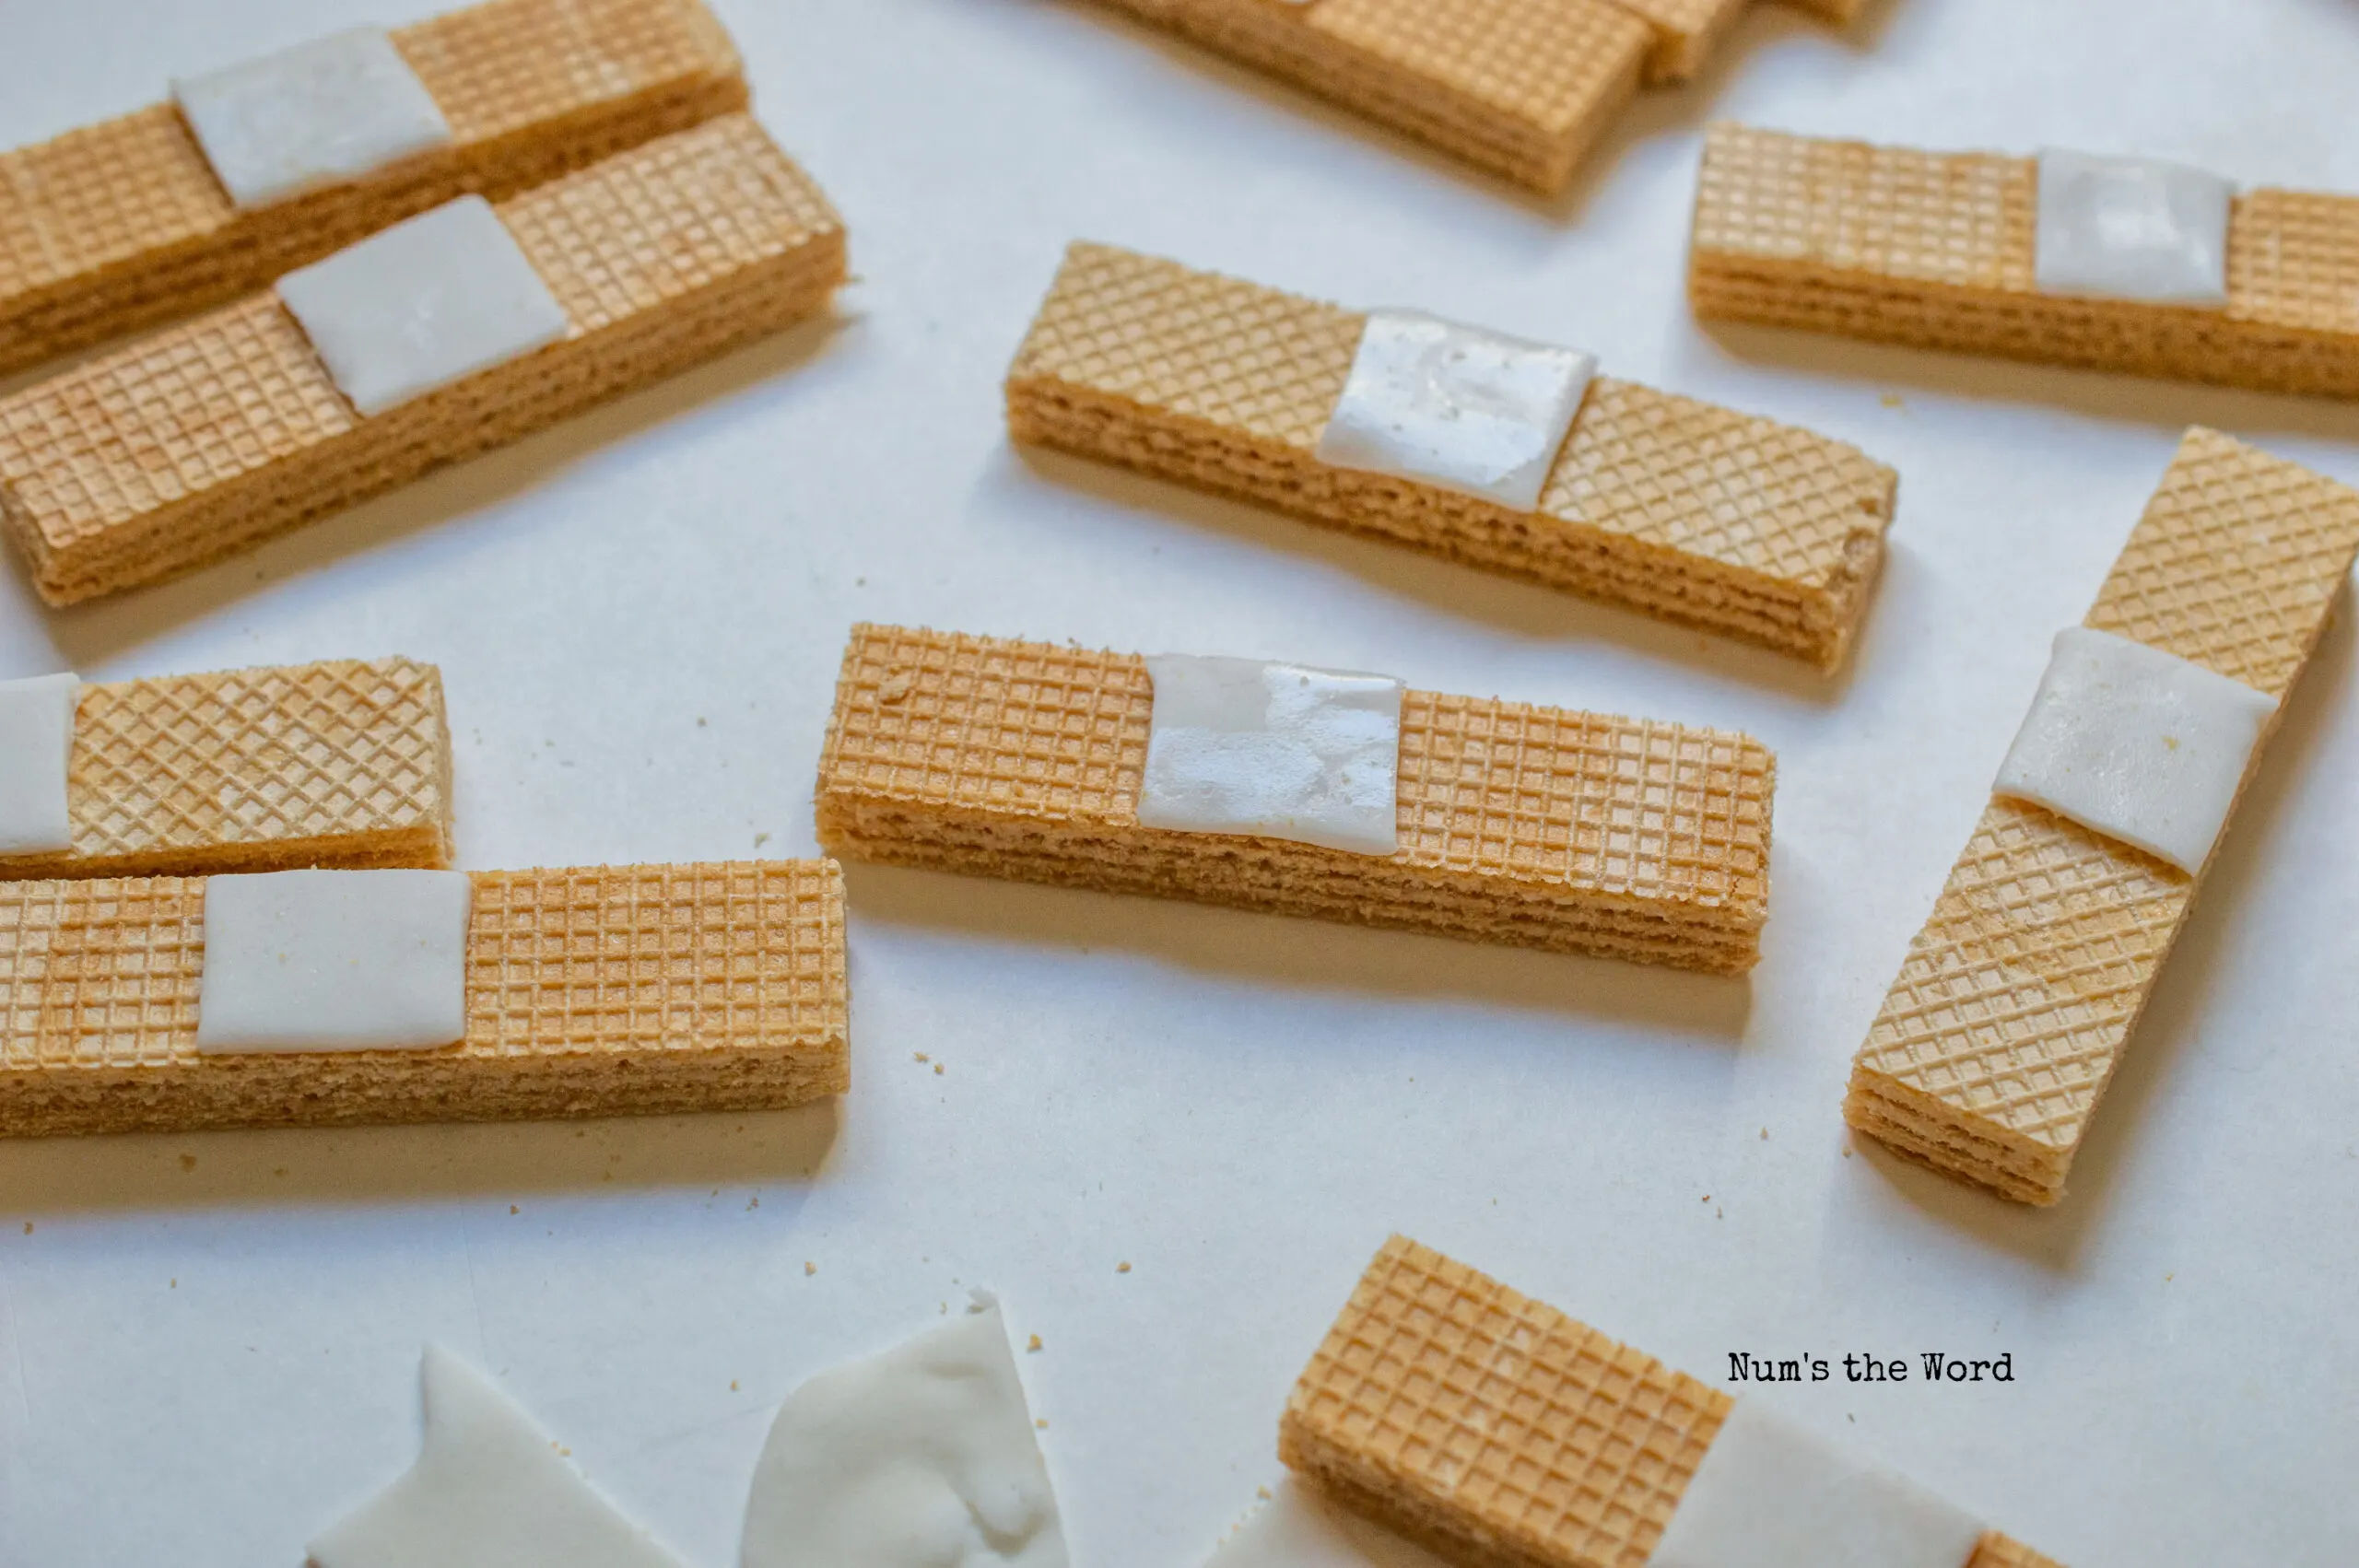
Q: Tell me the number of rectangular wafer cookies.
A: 12